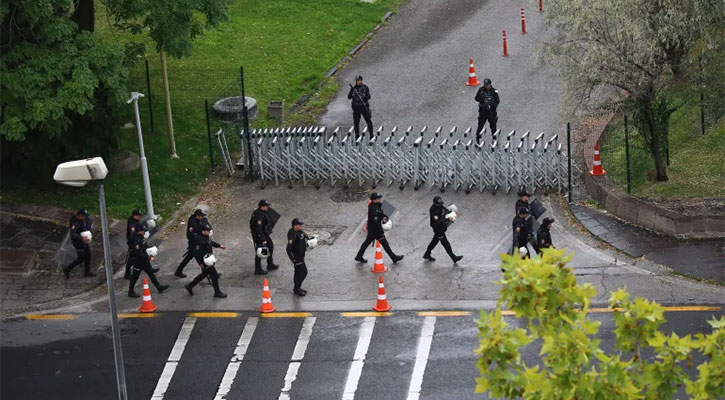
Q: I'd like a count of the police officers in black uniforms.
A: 14